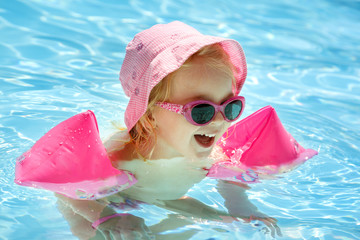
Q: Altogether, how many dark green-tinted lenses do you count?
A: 2